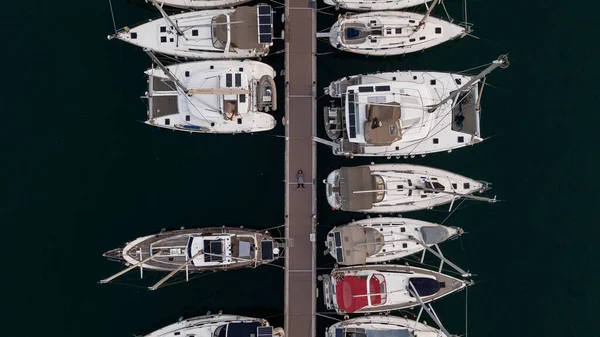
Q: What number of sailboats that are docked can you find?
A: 12